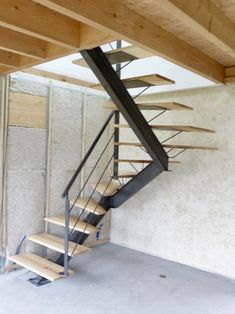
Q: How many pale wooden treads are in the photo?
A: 12